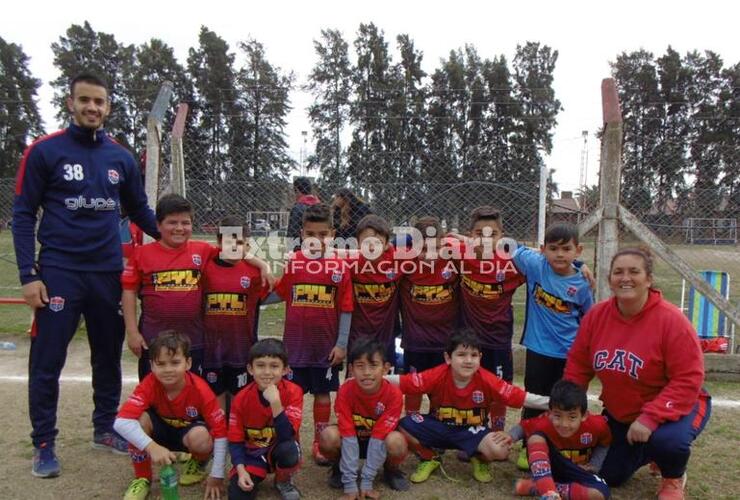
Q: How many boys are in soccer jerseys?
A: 12